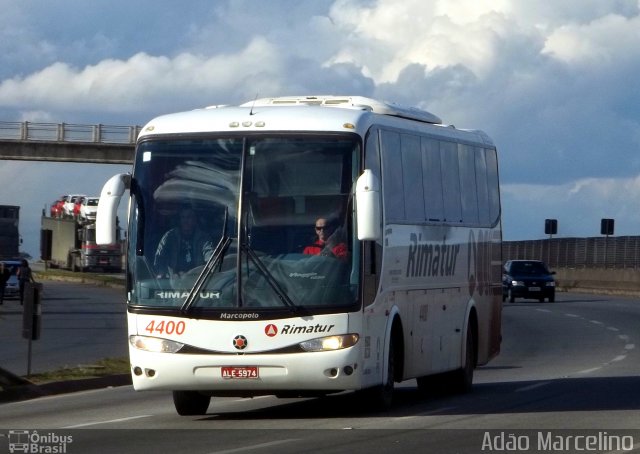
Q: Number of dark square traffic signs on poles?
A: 2